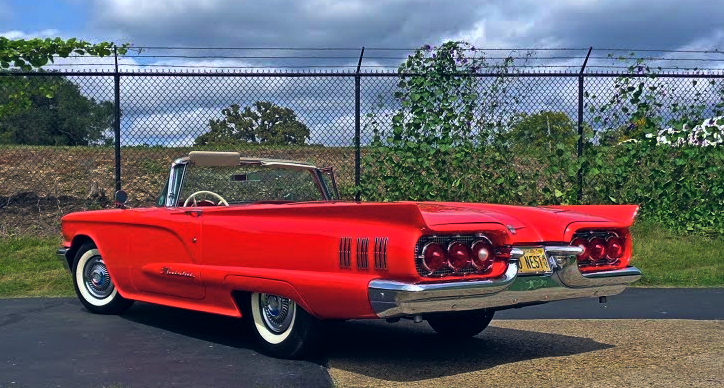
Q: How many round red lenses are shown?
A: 6